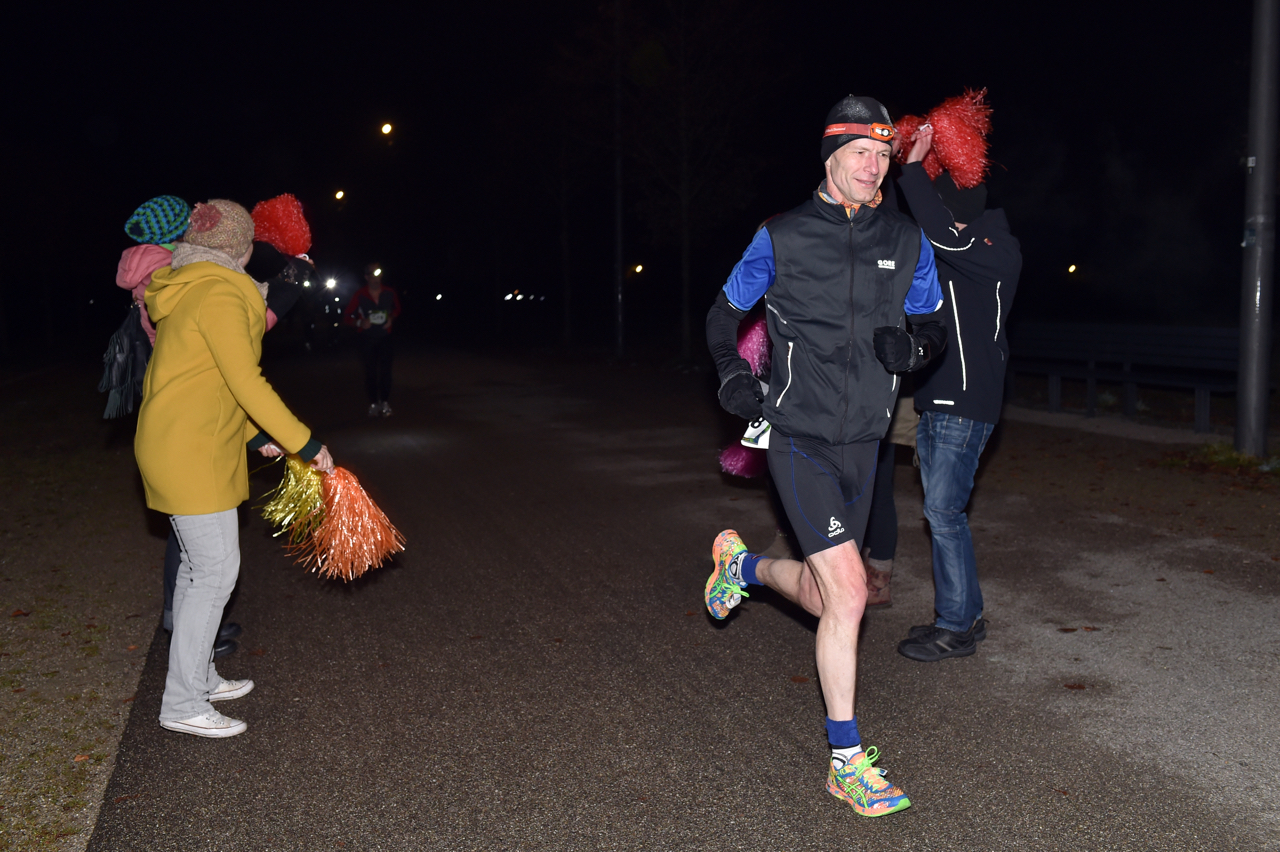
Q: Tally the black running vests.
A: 1